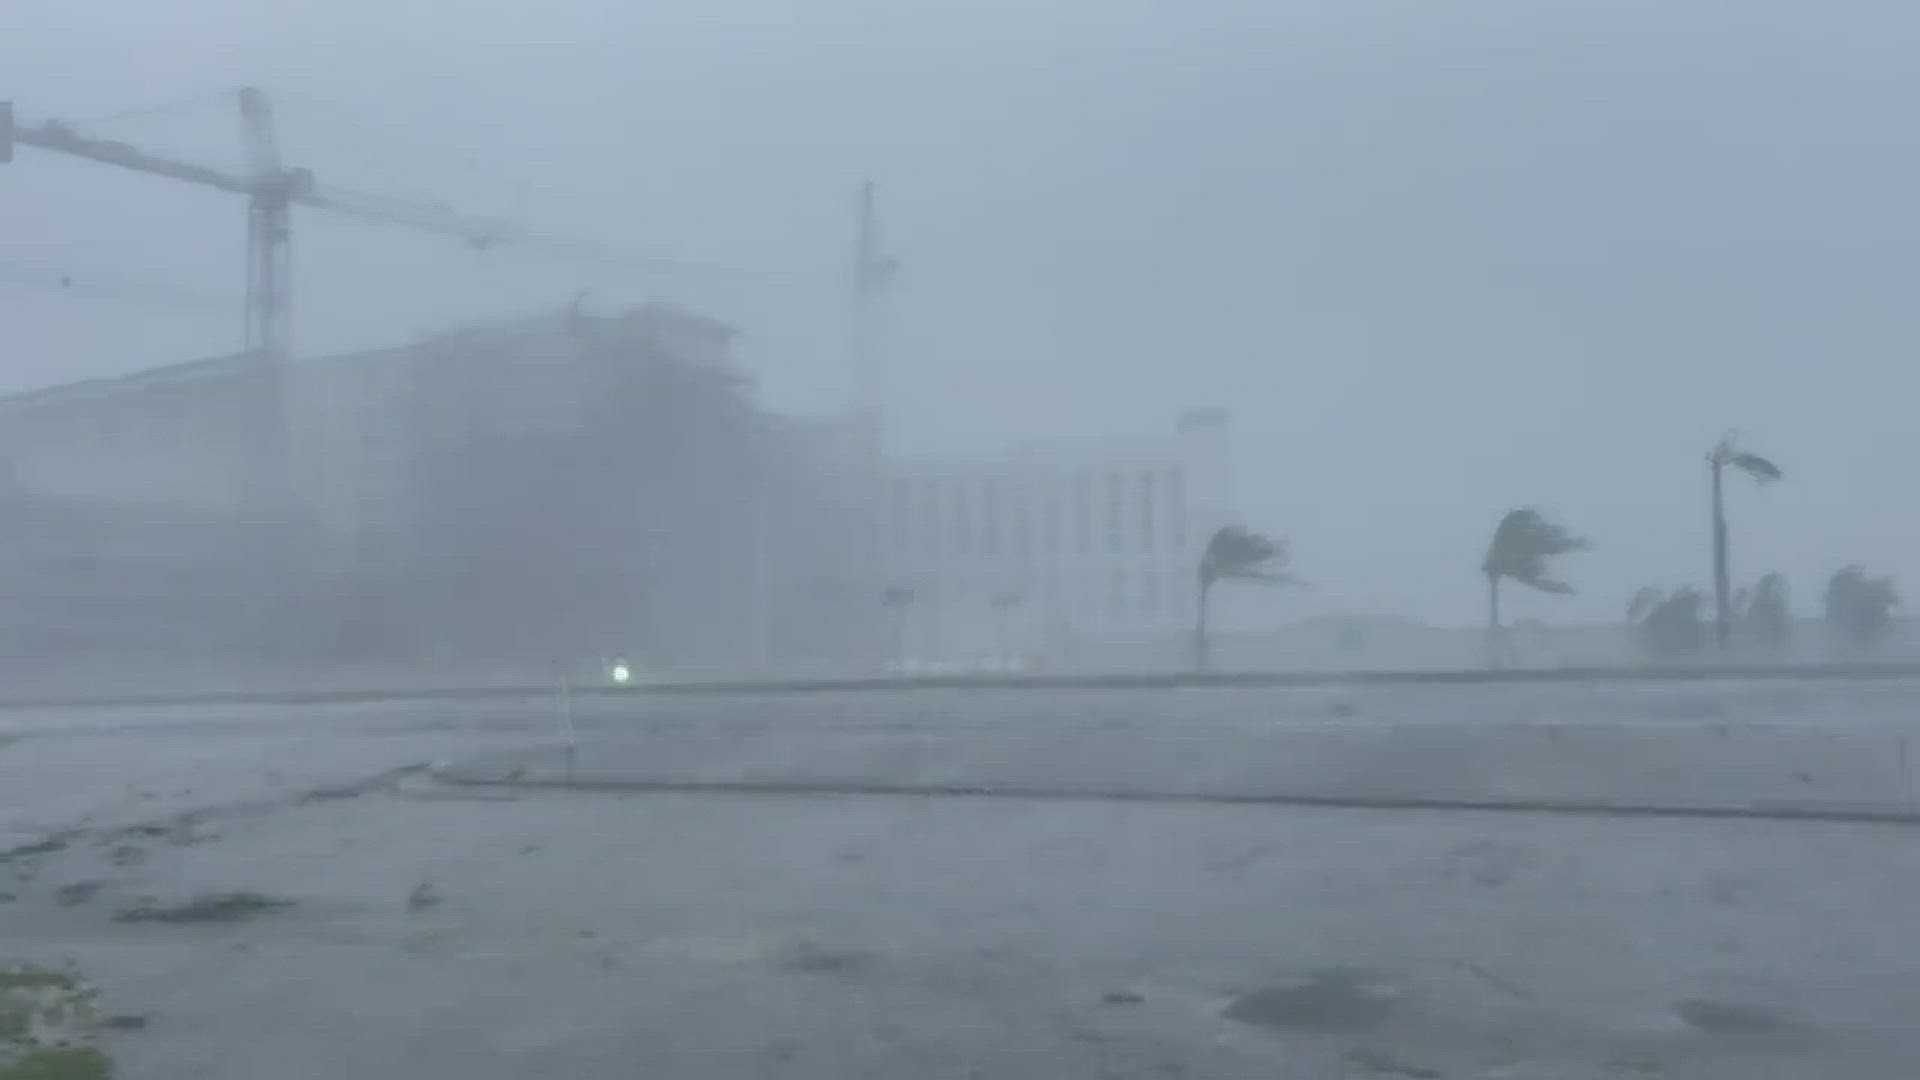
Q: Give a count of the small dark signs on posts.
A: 2